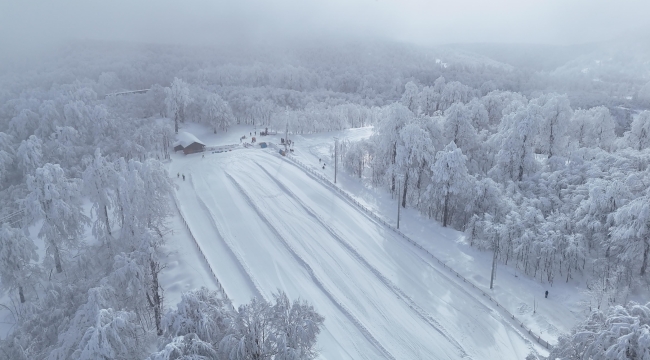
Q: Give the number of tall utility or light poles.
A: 4